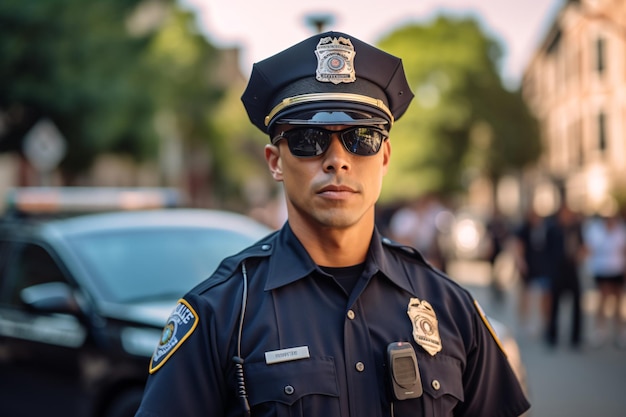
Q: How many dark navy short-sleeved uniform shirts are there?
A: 1